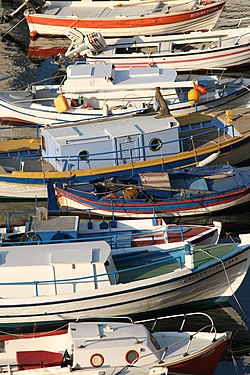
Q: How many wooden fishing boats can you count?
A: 8